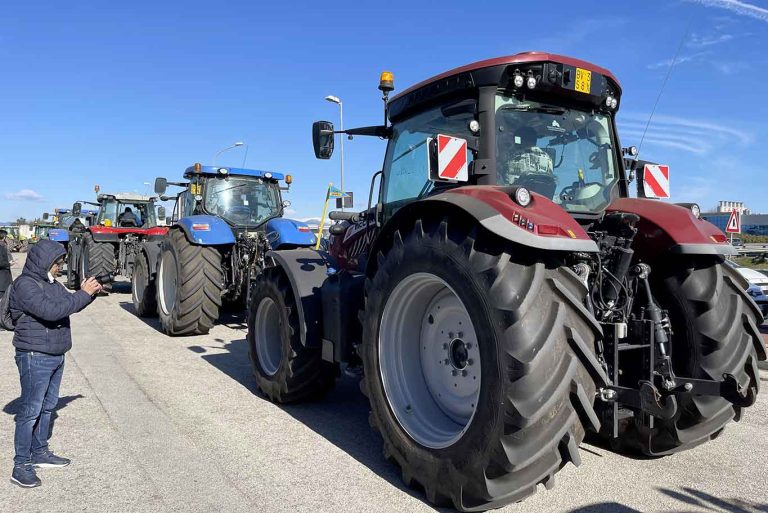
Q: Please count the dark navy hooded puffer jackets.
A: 1